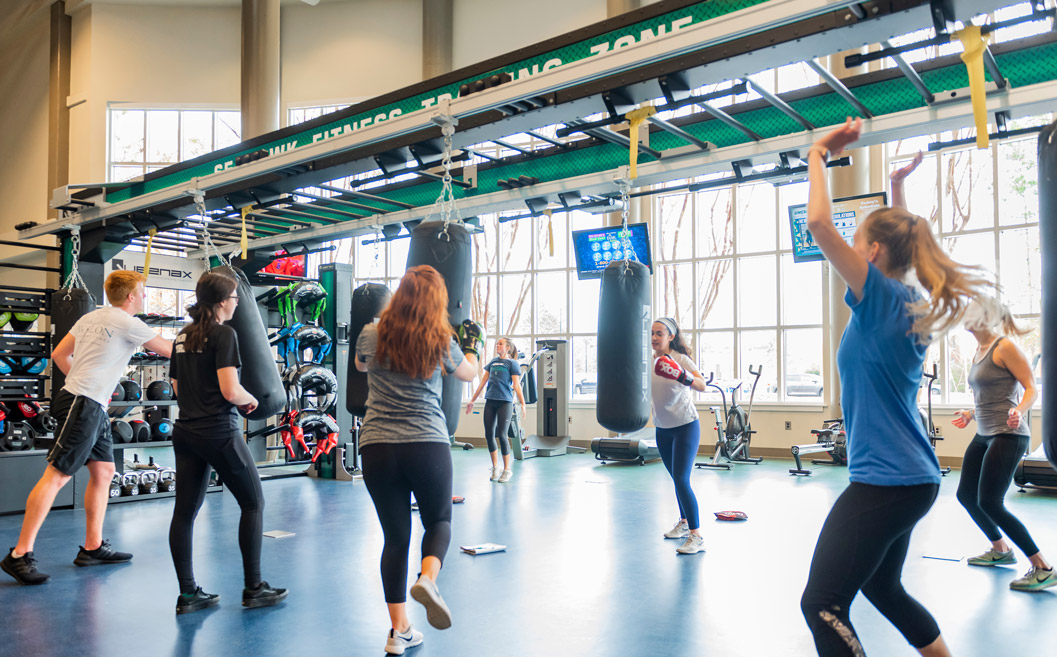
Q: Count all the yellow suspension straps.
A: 5